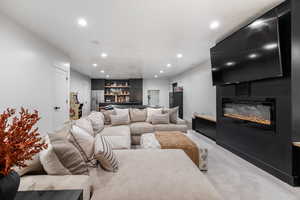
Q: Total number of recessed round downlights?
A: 10